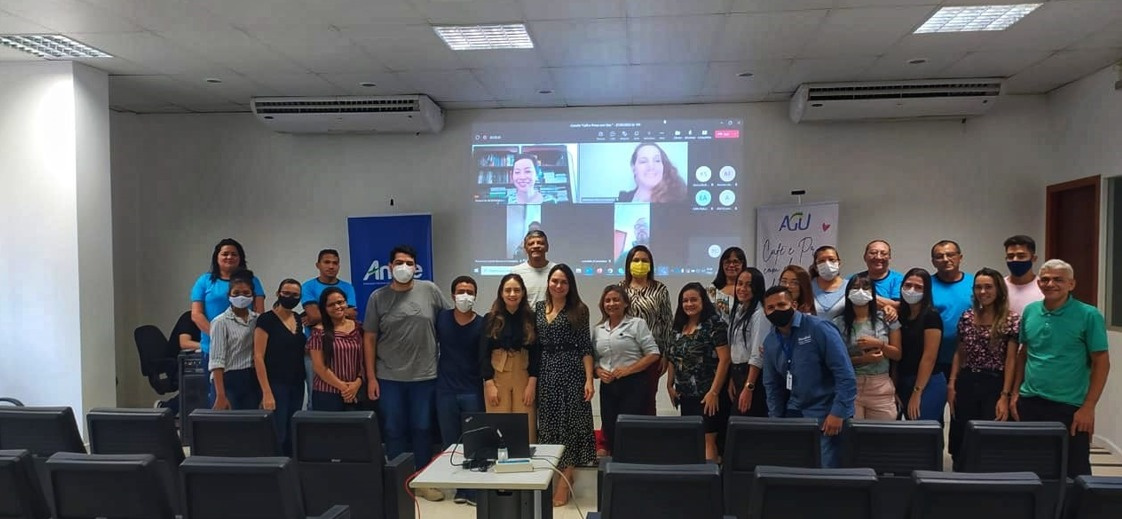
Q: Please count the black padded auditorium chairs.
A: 15